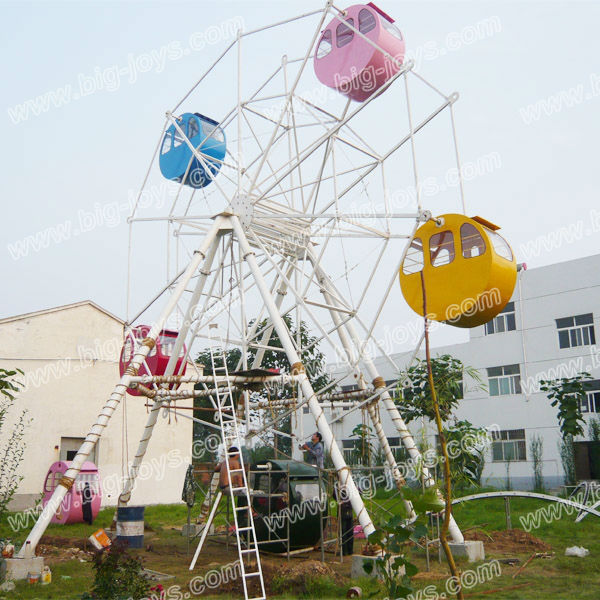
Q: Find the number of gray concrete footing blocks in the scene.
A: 4